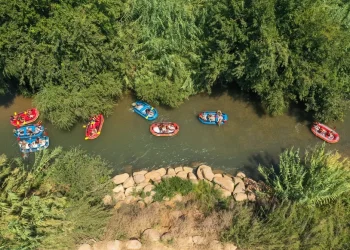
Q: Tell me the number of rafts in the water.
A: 8